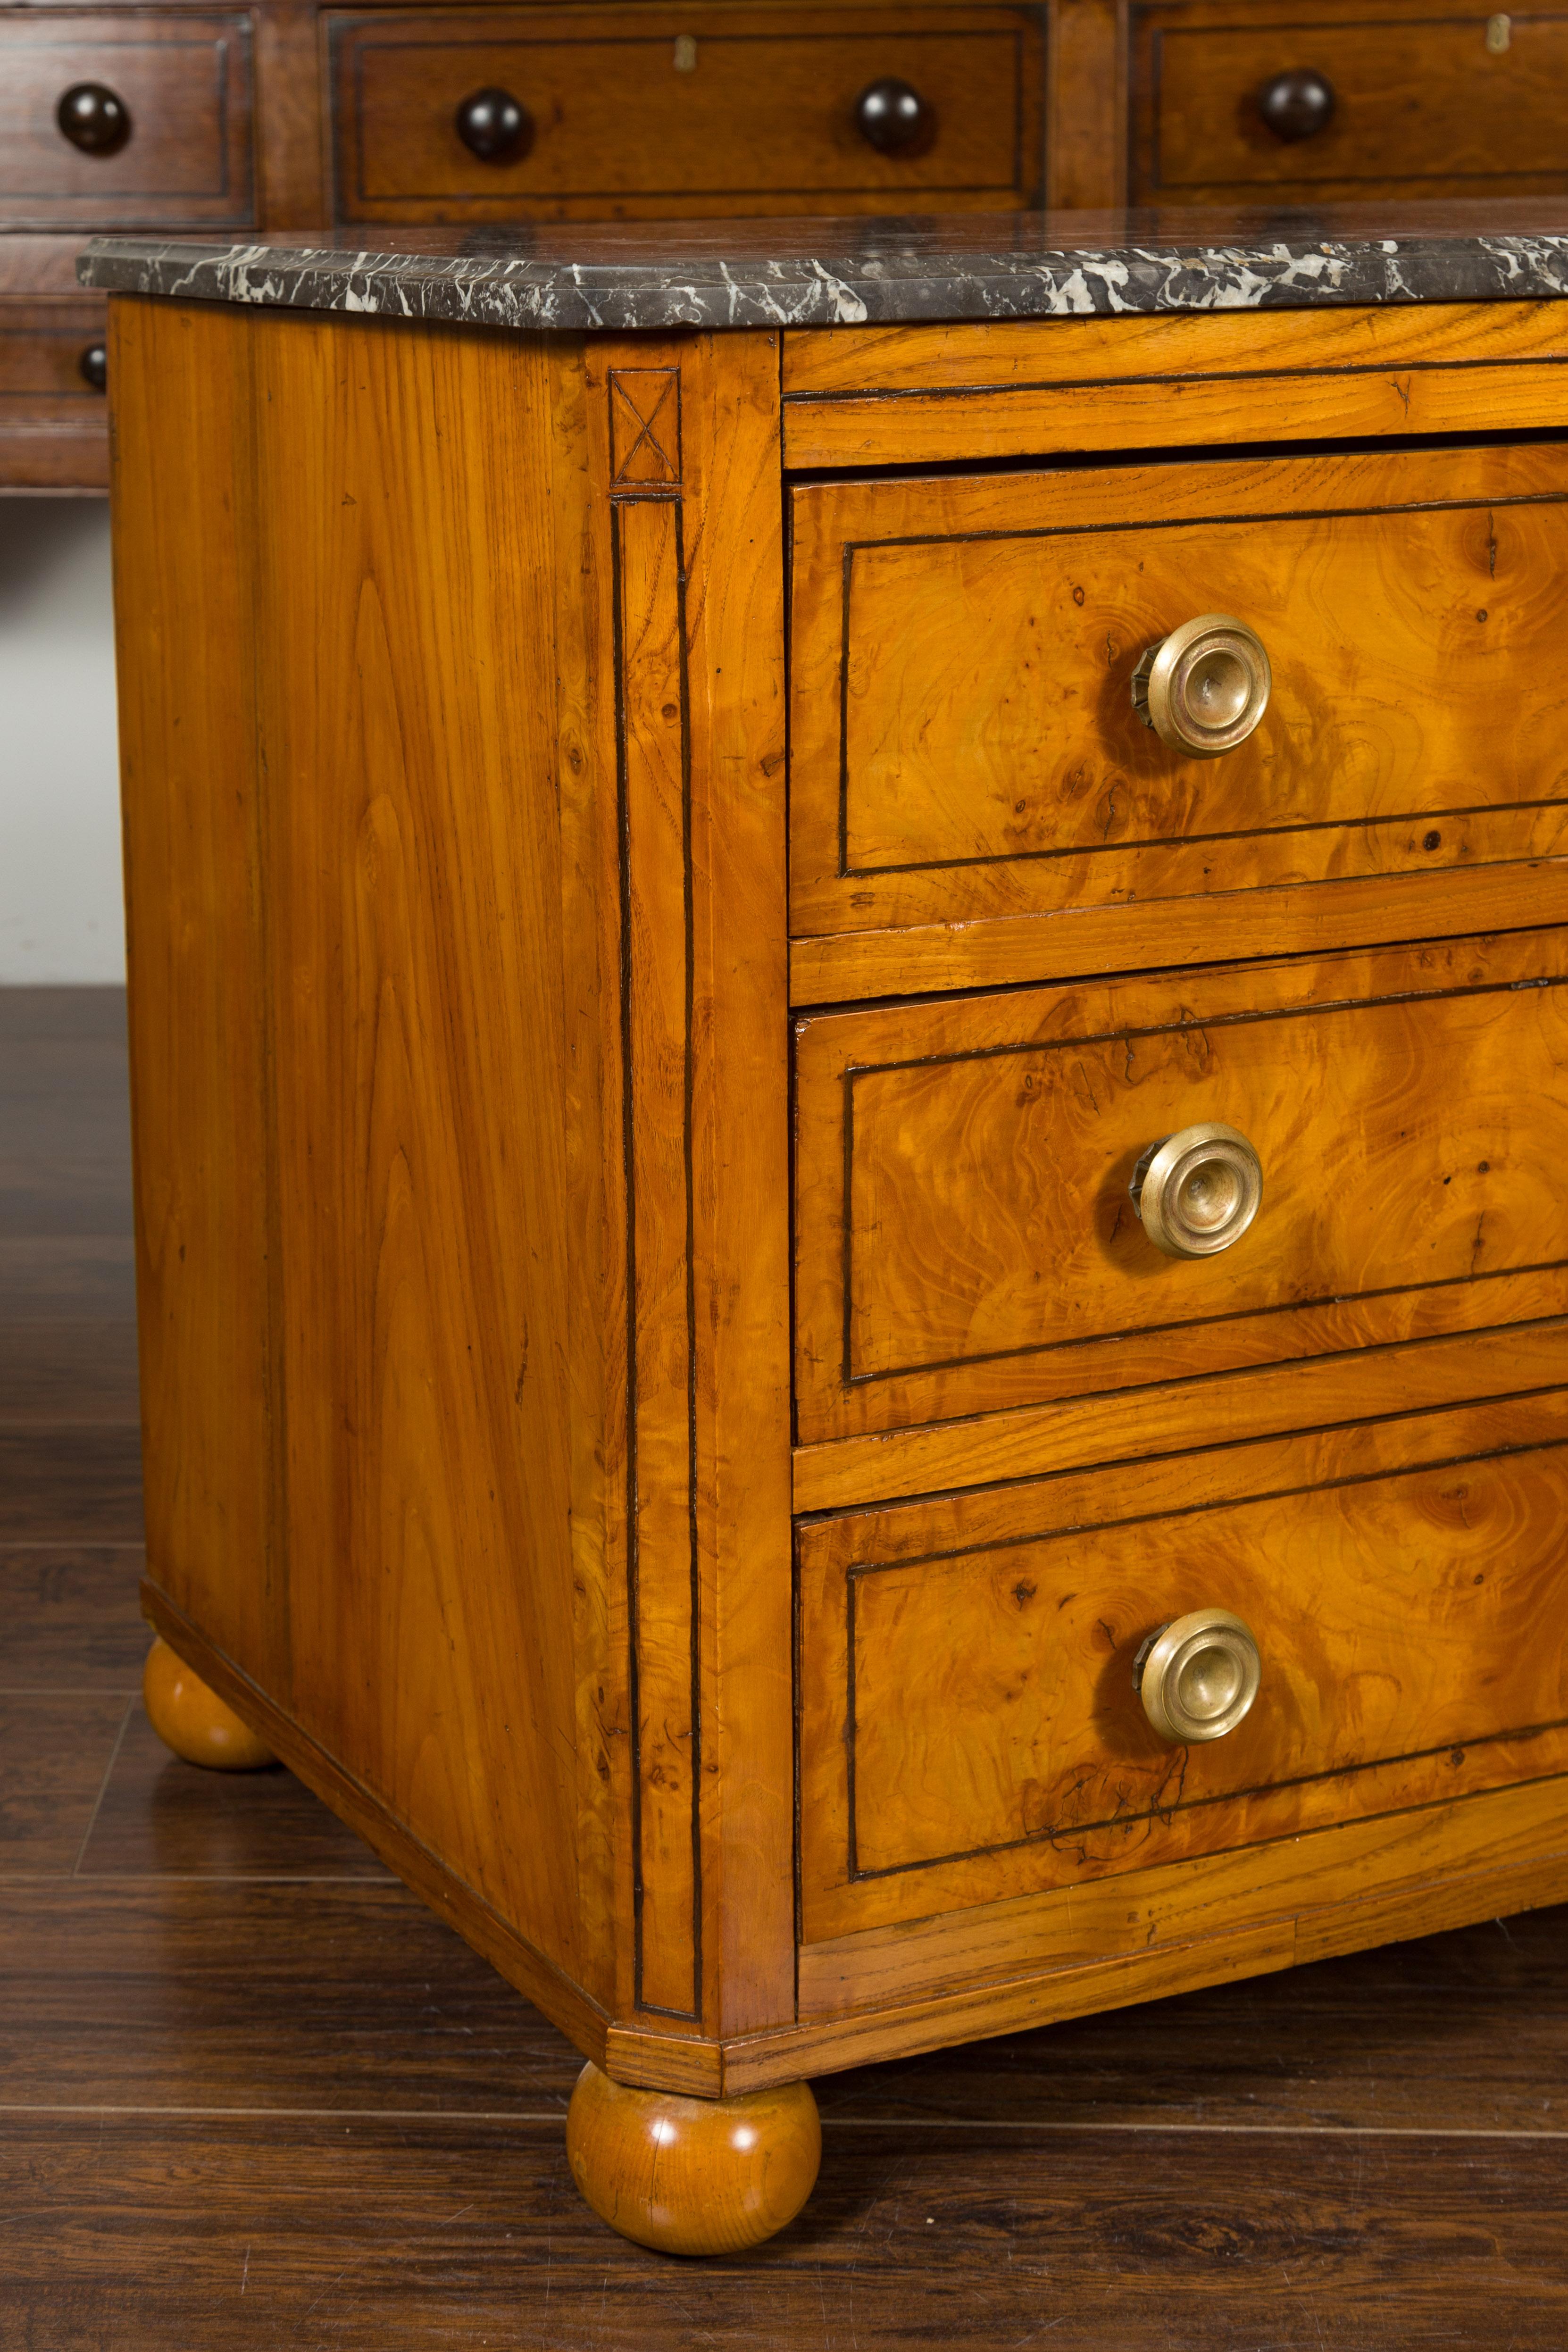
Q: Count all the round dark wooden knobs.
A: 5